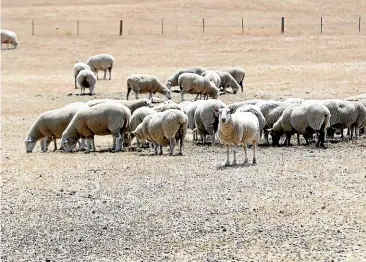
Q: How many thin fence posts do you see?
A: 7